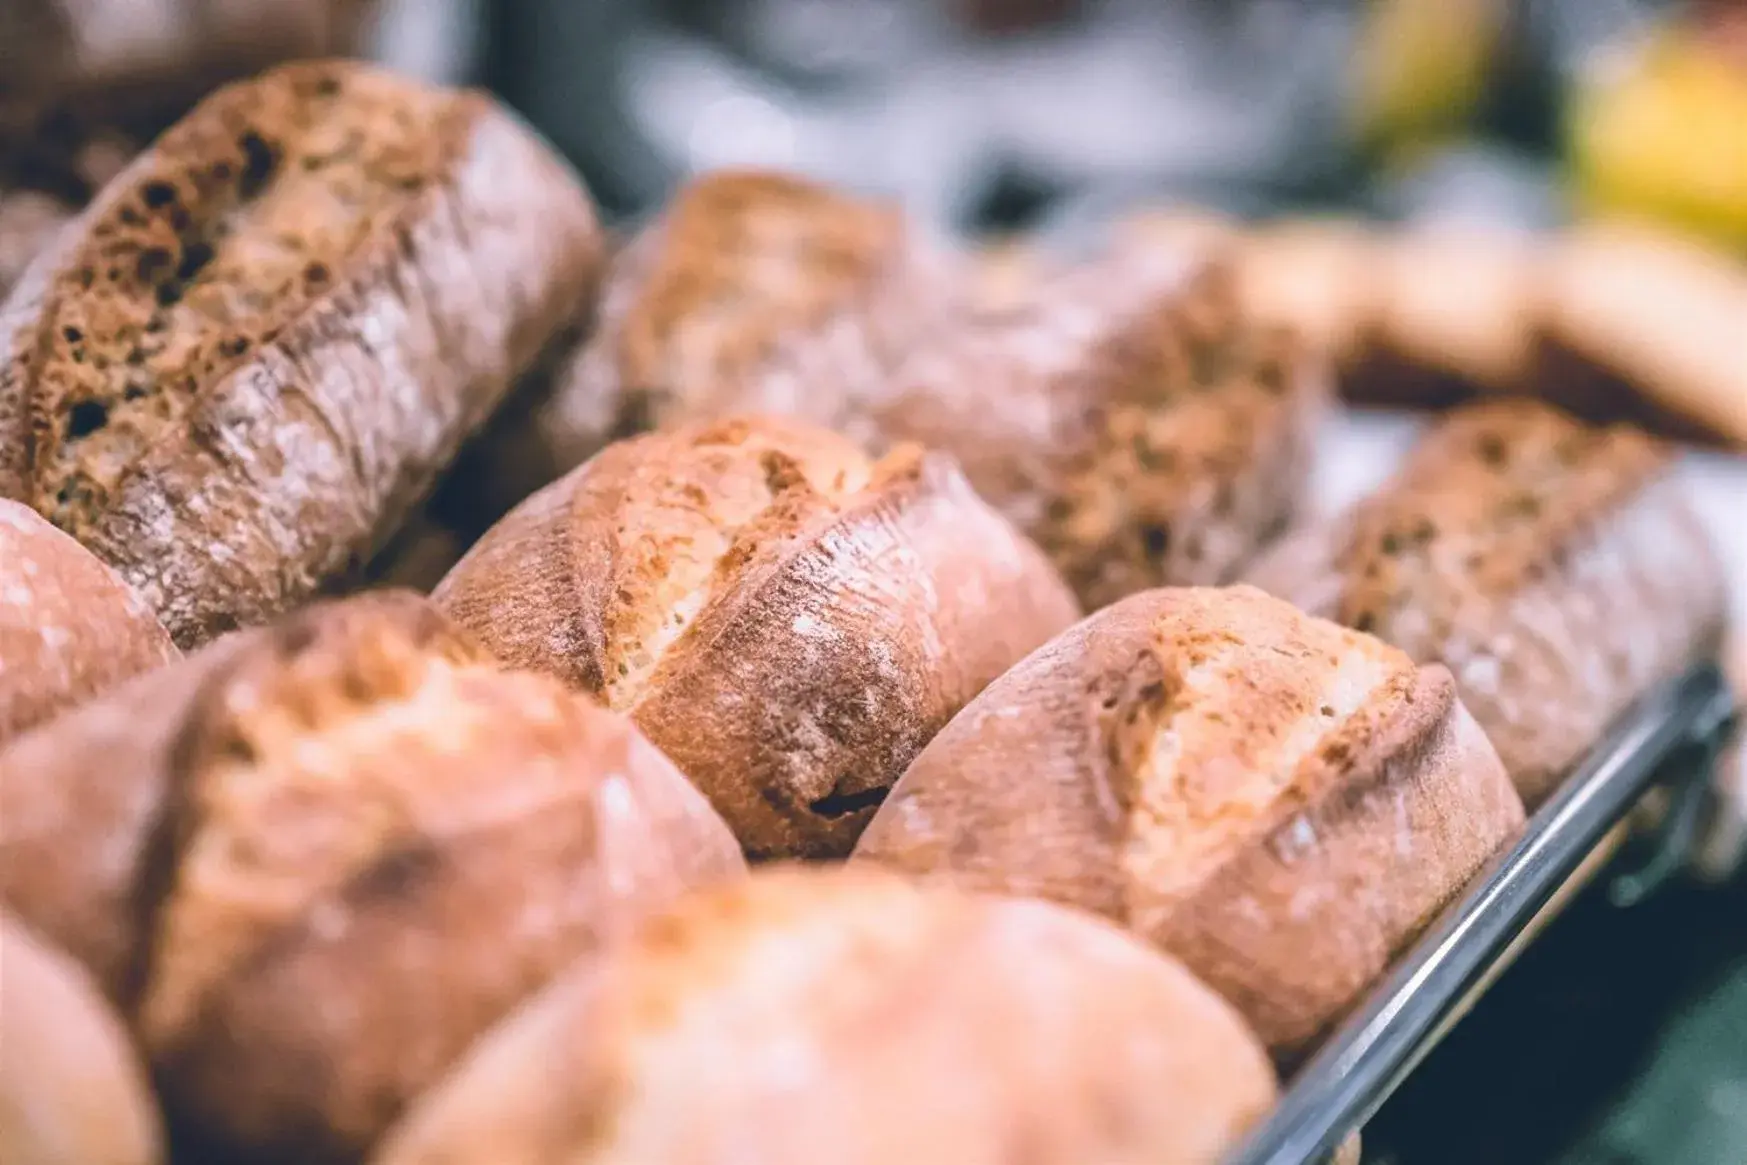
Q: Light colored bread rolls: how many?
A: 6